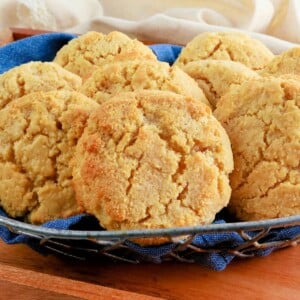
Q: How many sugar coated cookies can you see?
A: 9